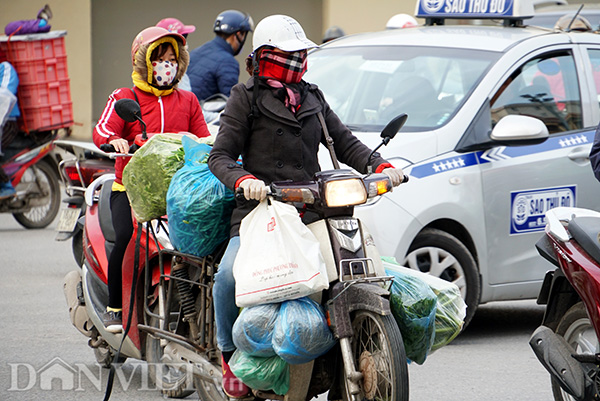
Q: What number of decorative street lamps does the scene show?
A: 0